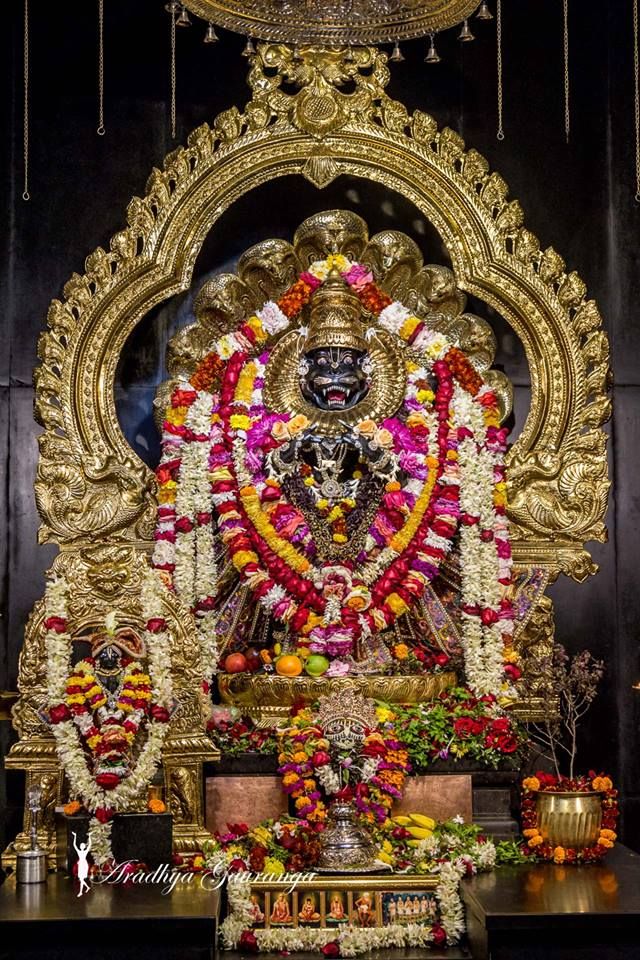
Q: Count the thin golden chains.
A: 6